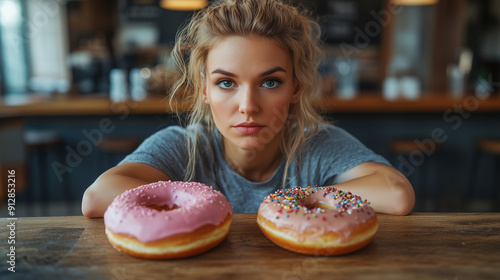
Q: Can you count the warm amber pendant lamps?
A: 2